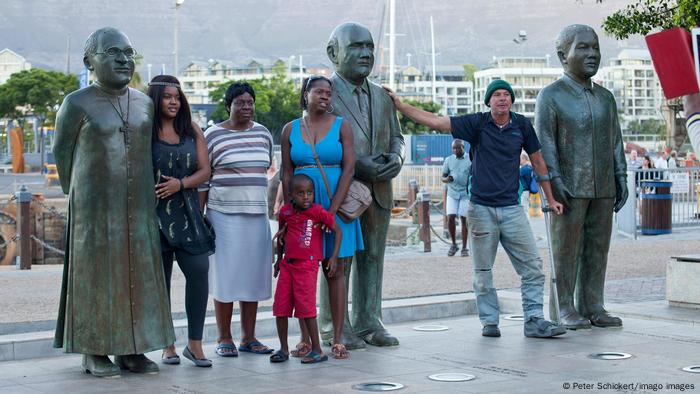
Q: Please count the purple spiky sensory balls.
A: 0